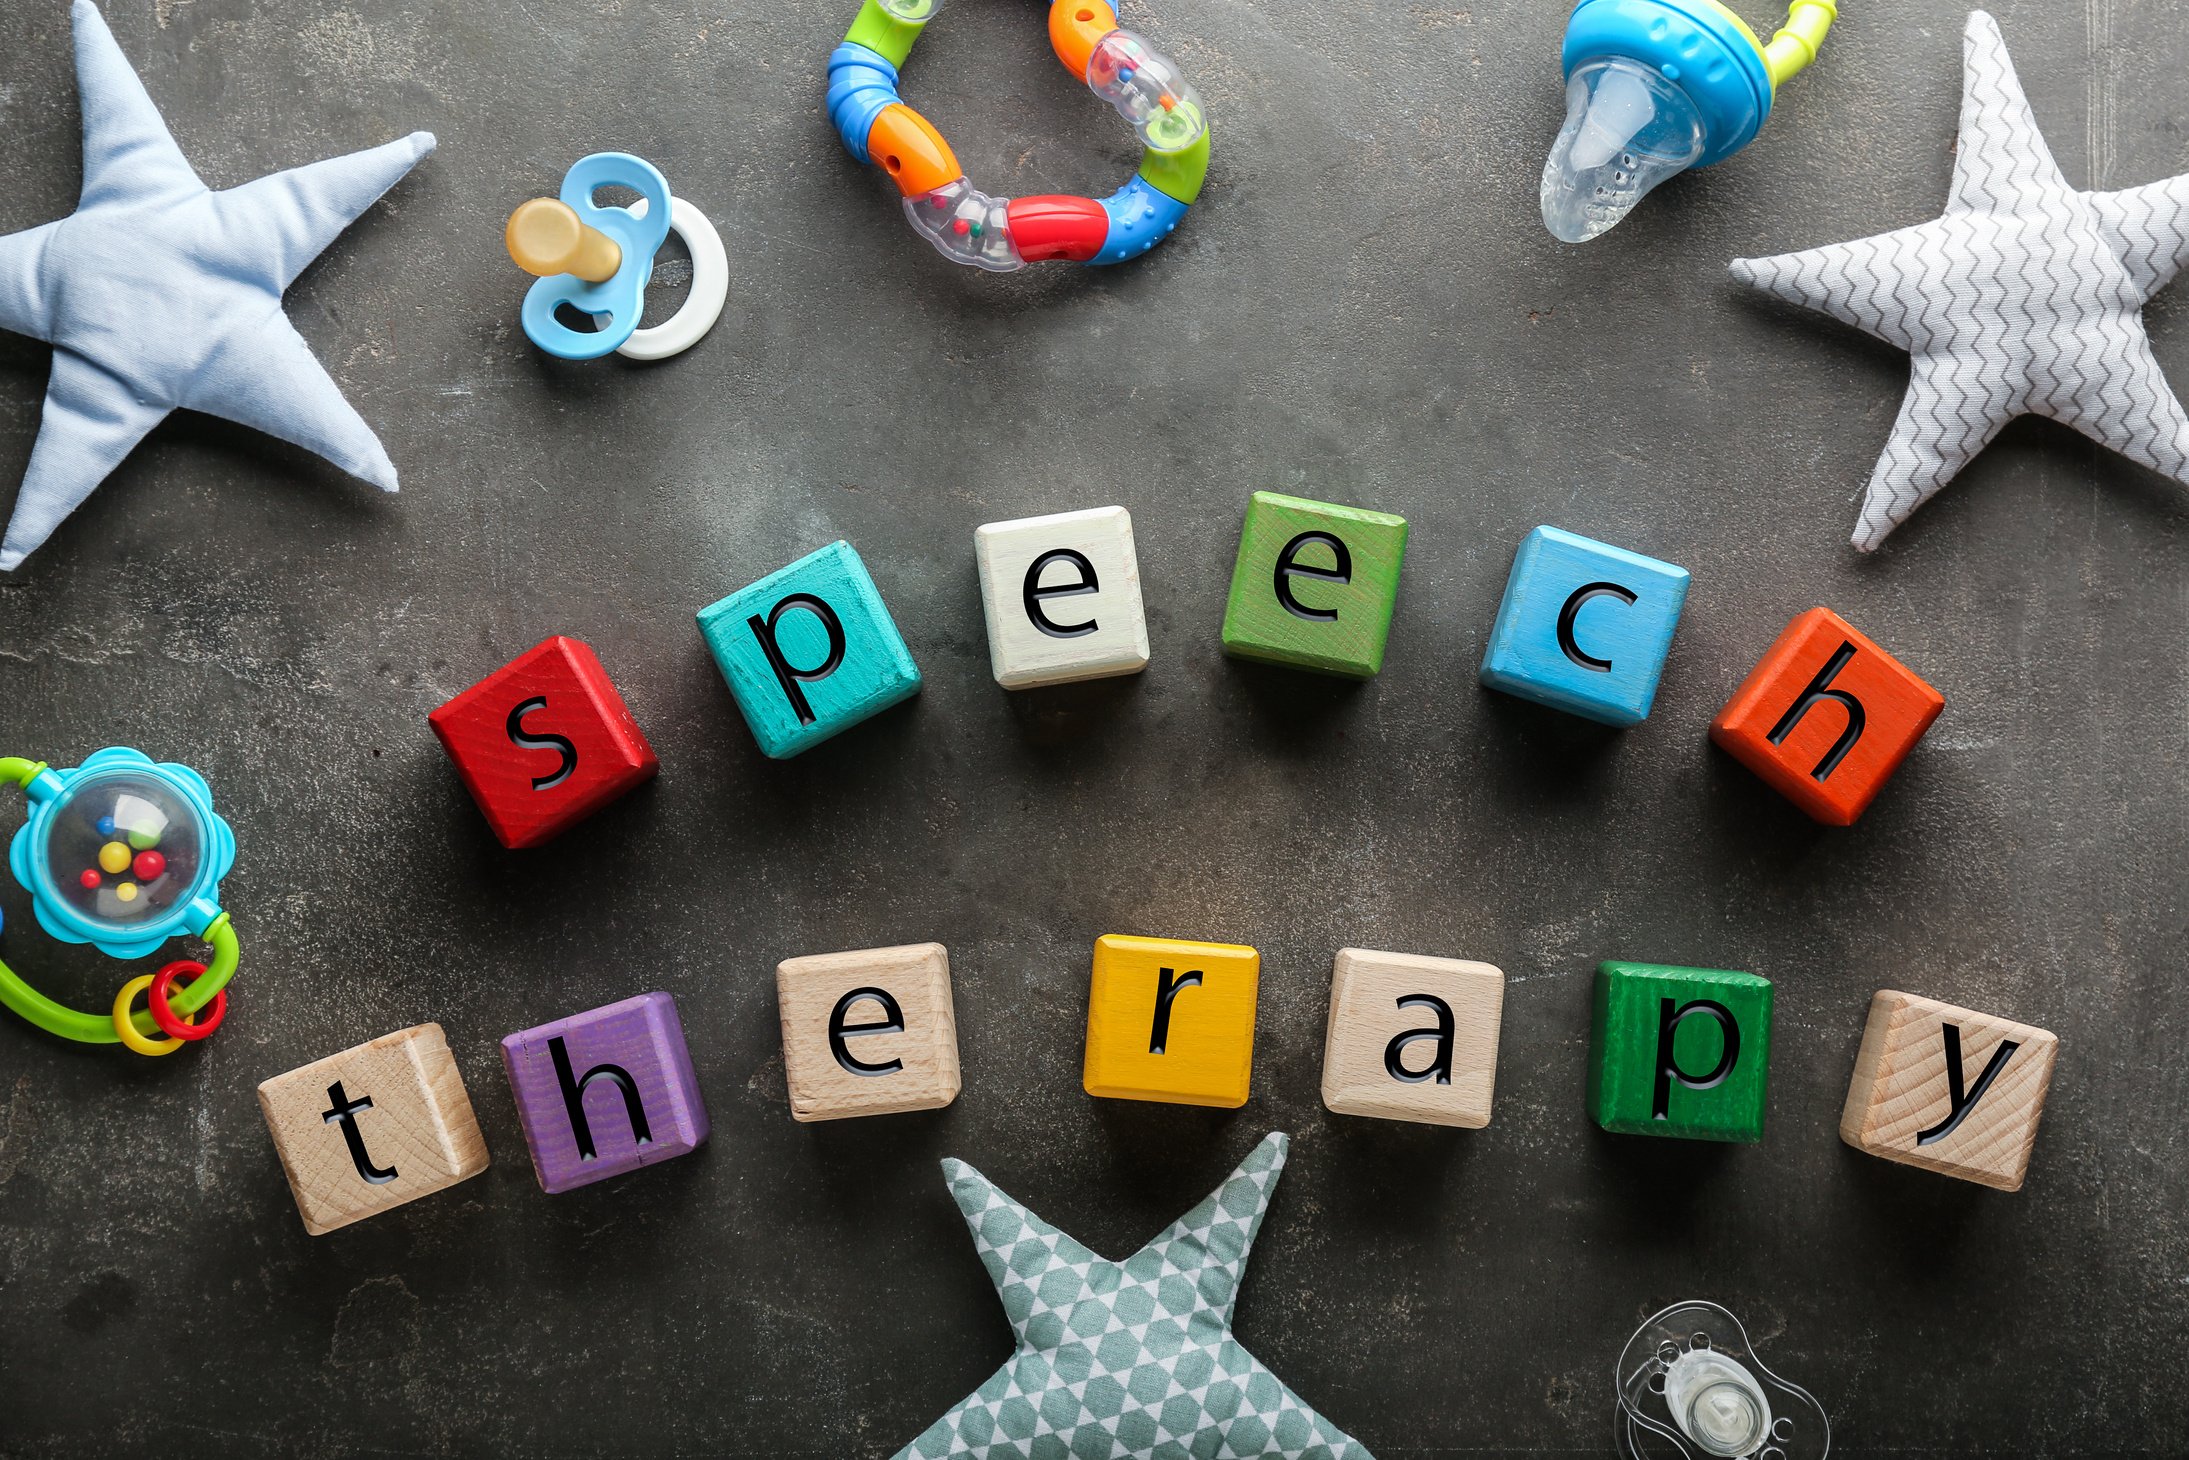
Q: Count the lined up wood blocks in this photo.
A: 13